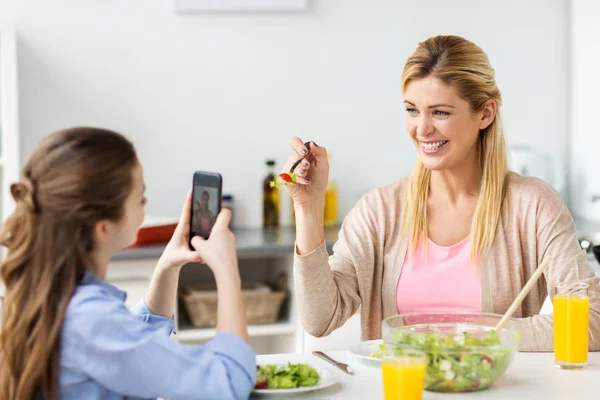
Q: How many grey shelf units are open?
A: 1